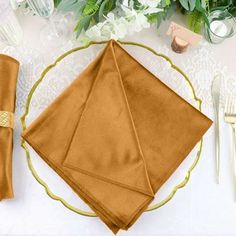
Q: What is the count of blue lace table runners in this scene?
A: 0